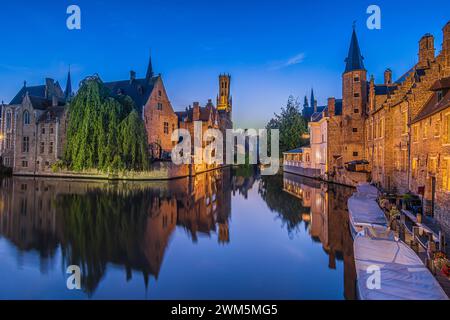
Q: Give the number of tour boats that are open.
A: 0